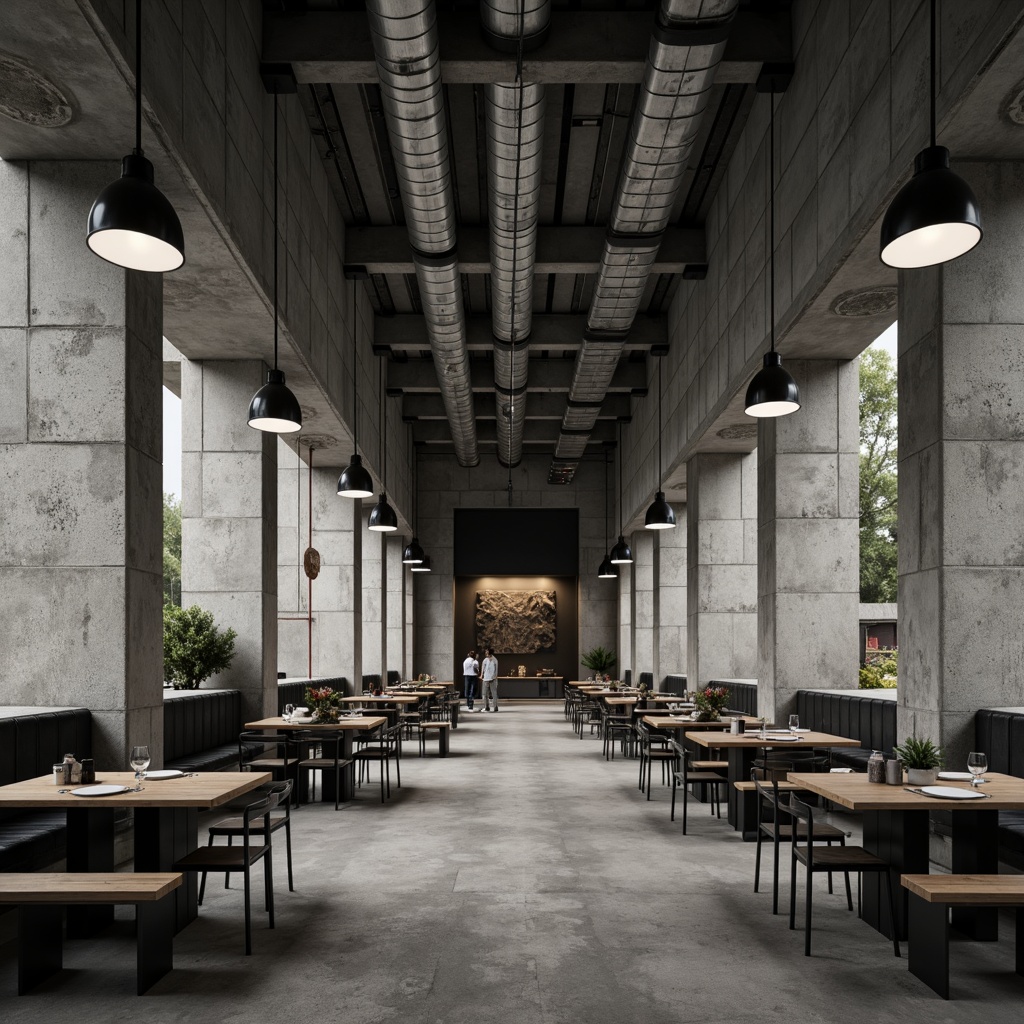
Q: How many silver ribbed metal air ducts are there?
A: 3